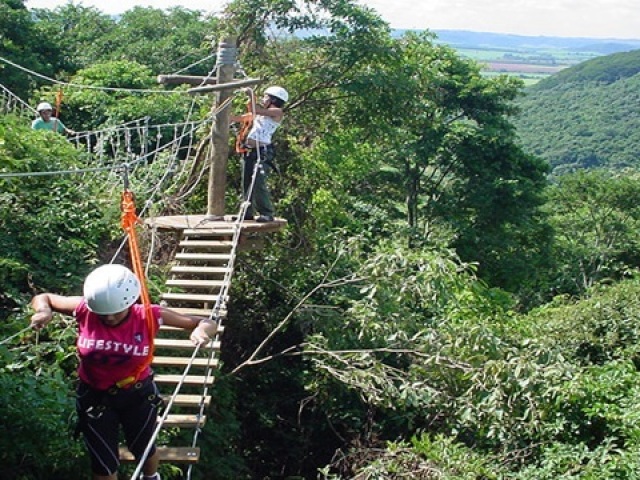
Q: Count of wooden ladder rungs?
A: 14